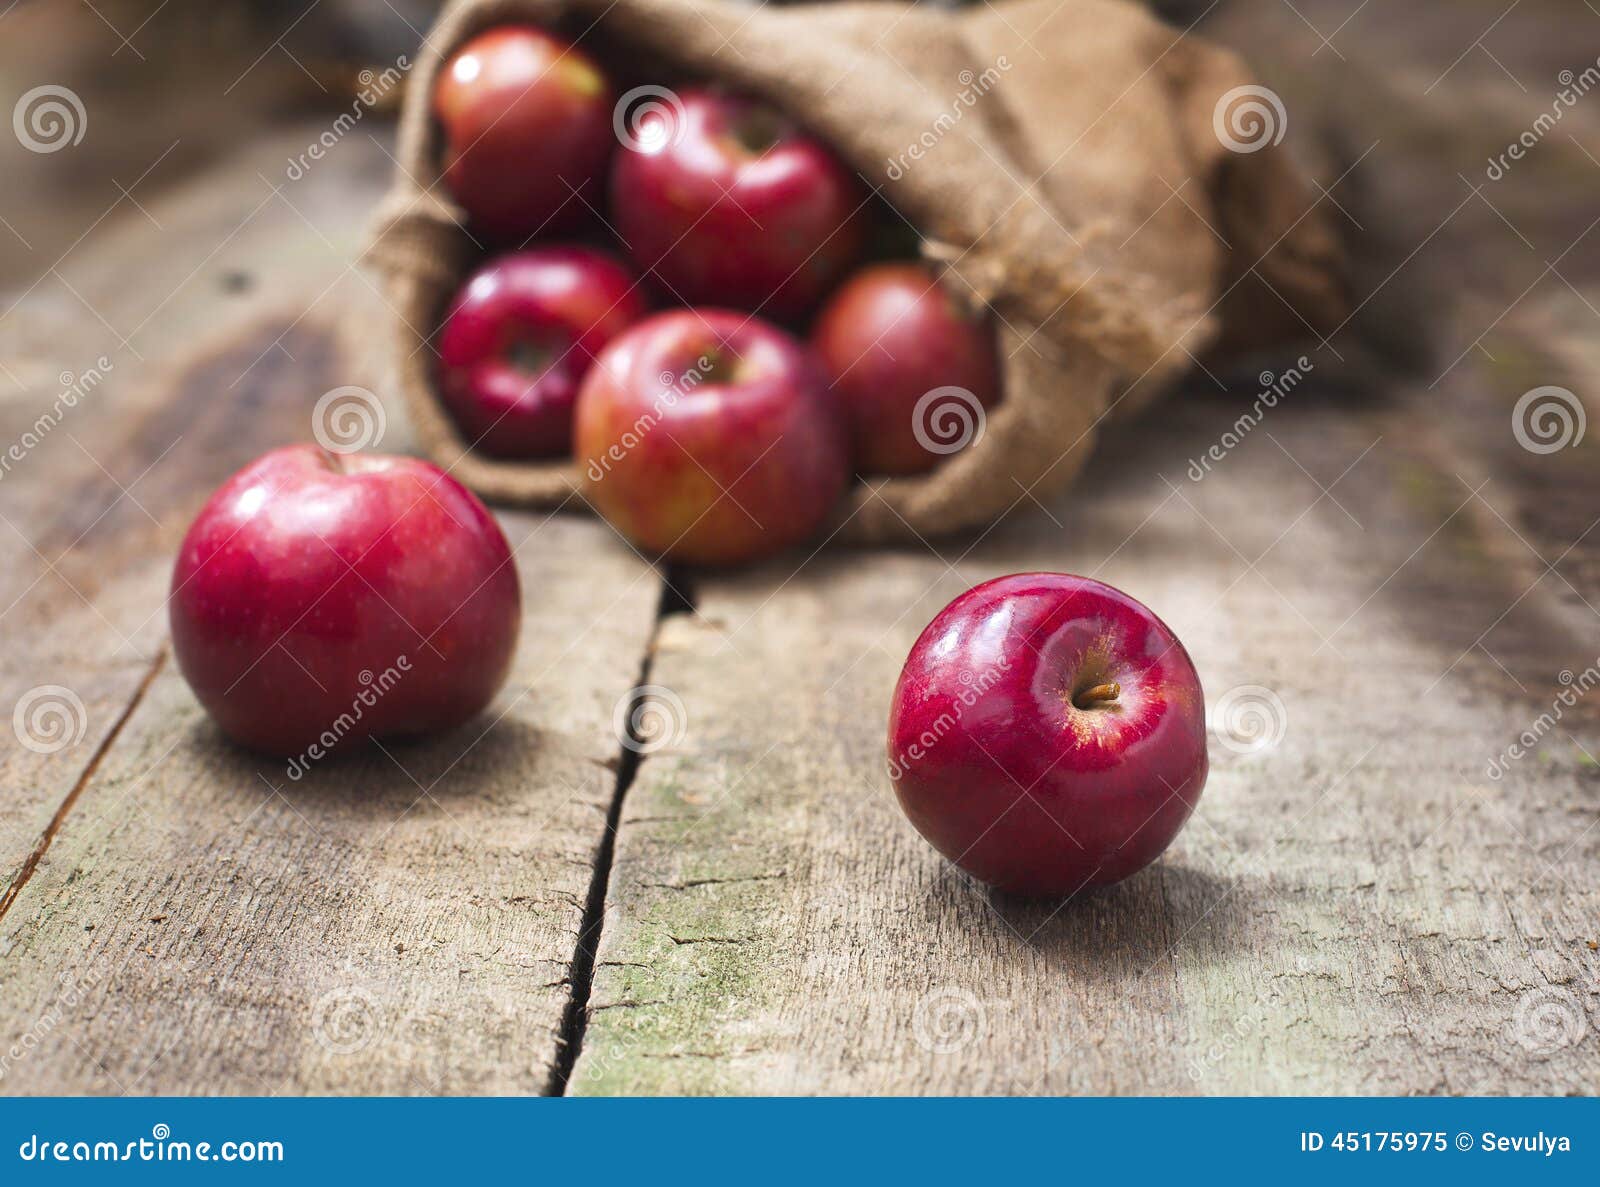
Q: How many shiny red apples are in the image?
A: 7